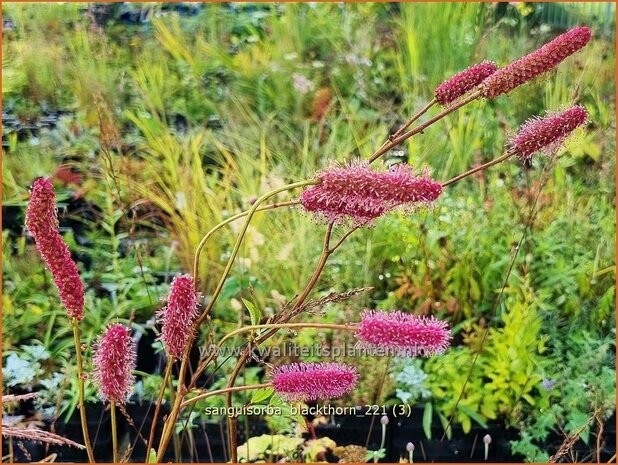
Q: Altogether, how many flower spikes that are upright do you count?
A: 3